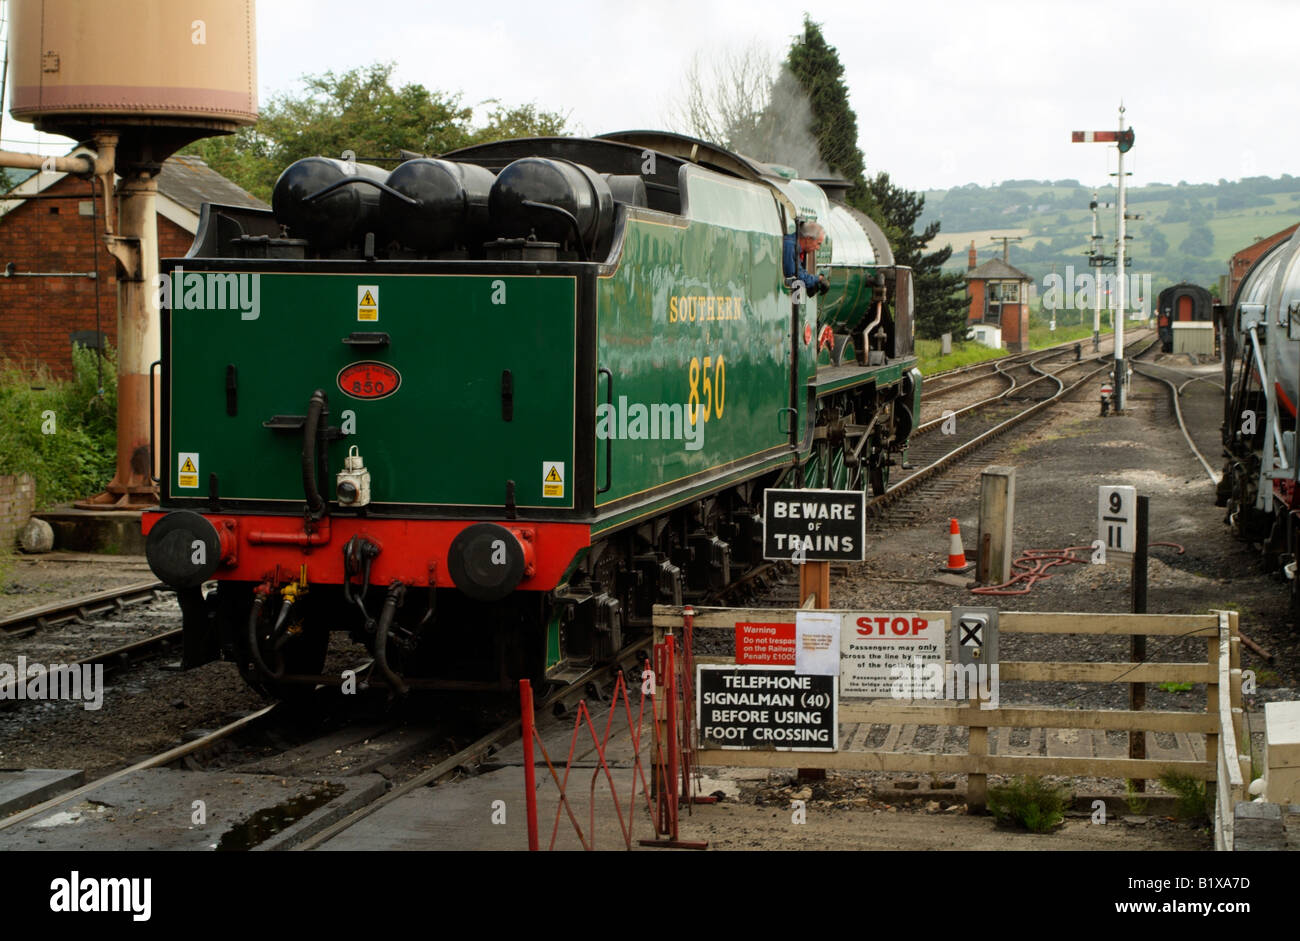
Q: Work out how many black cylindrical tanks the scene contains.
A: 3